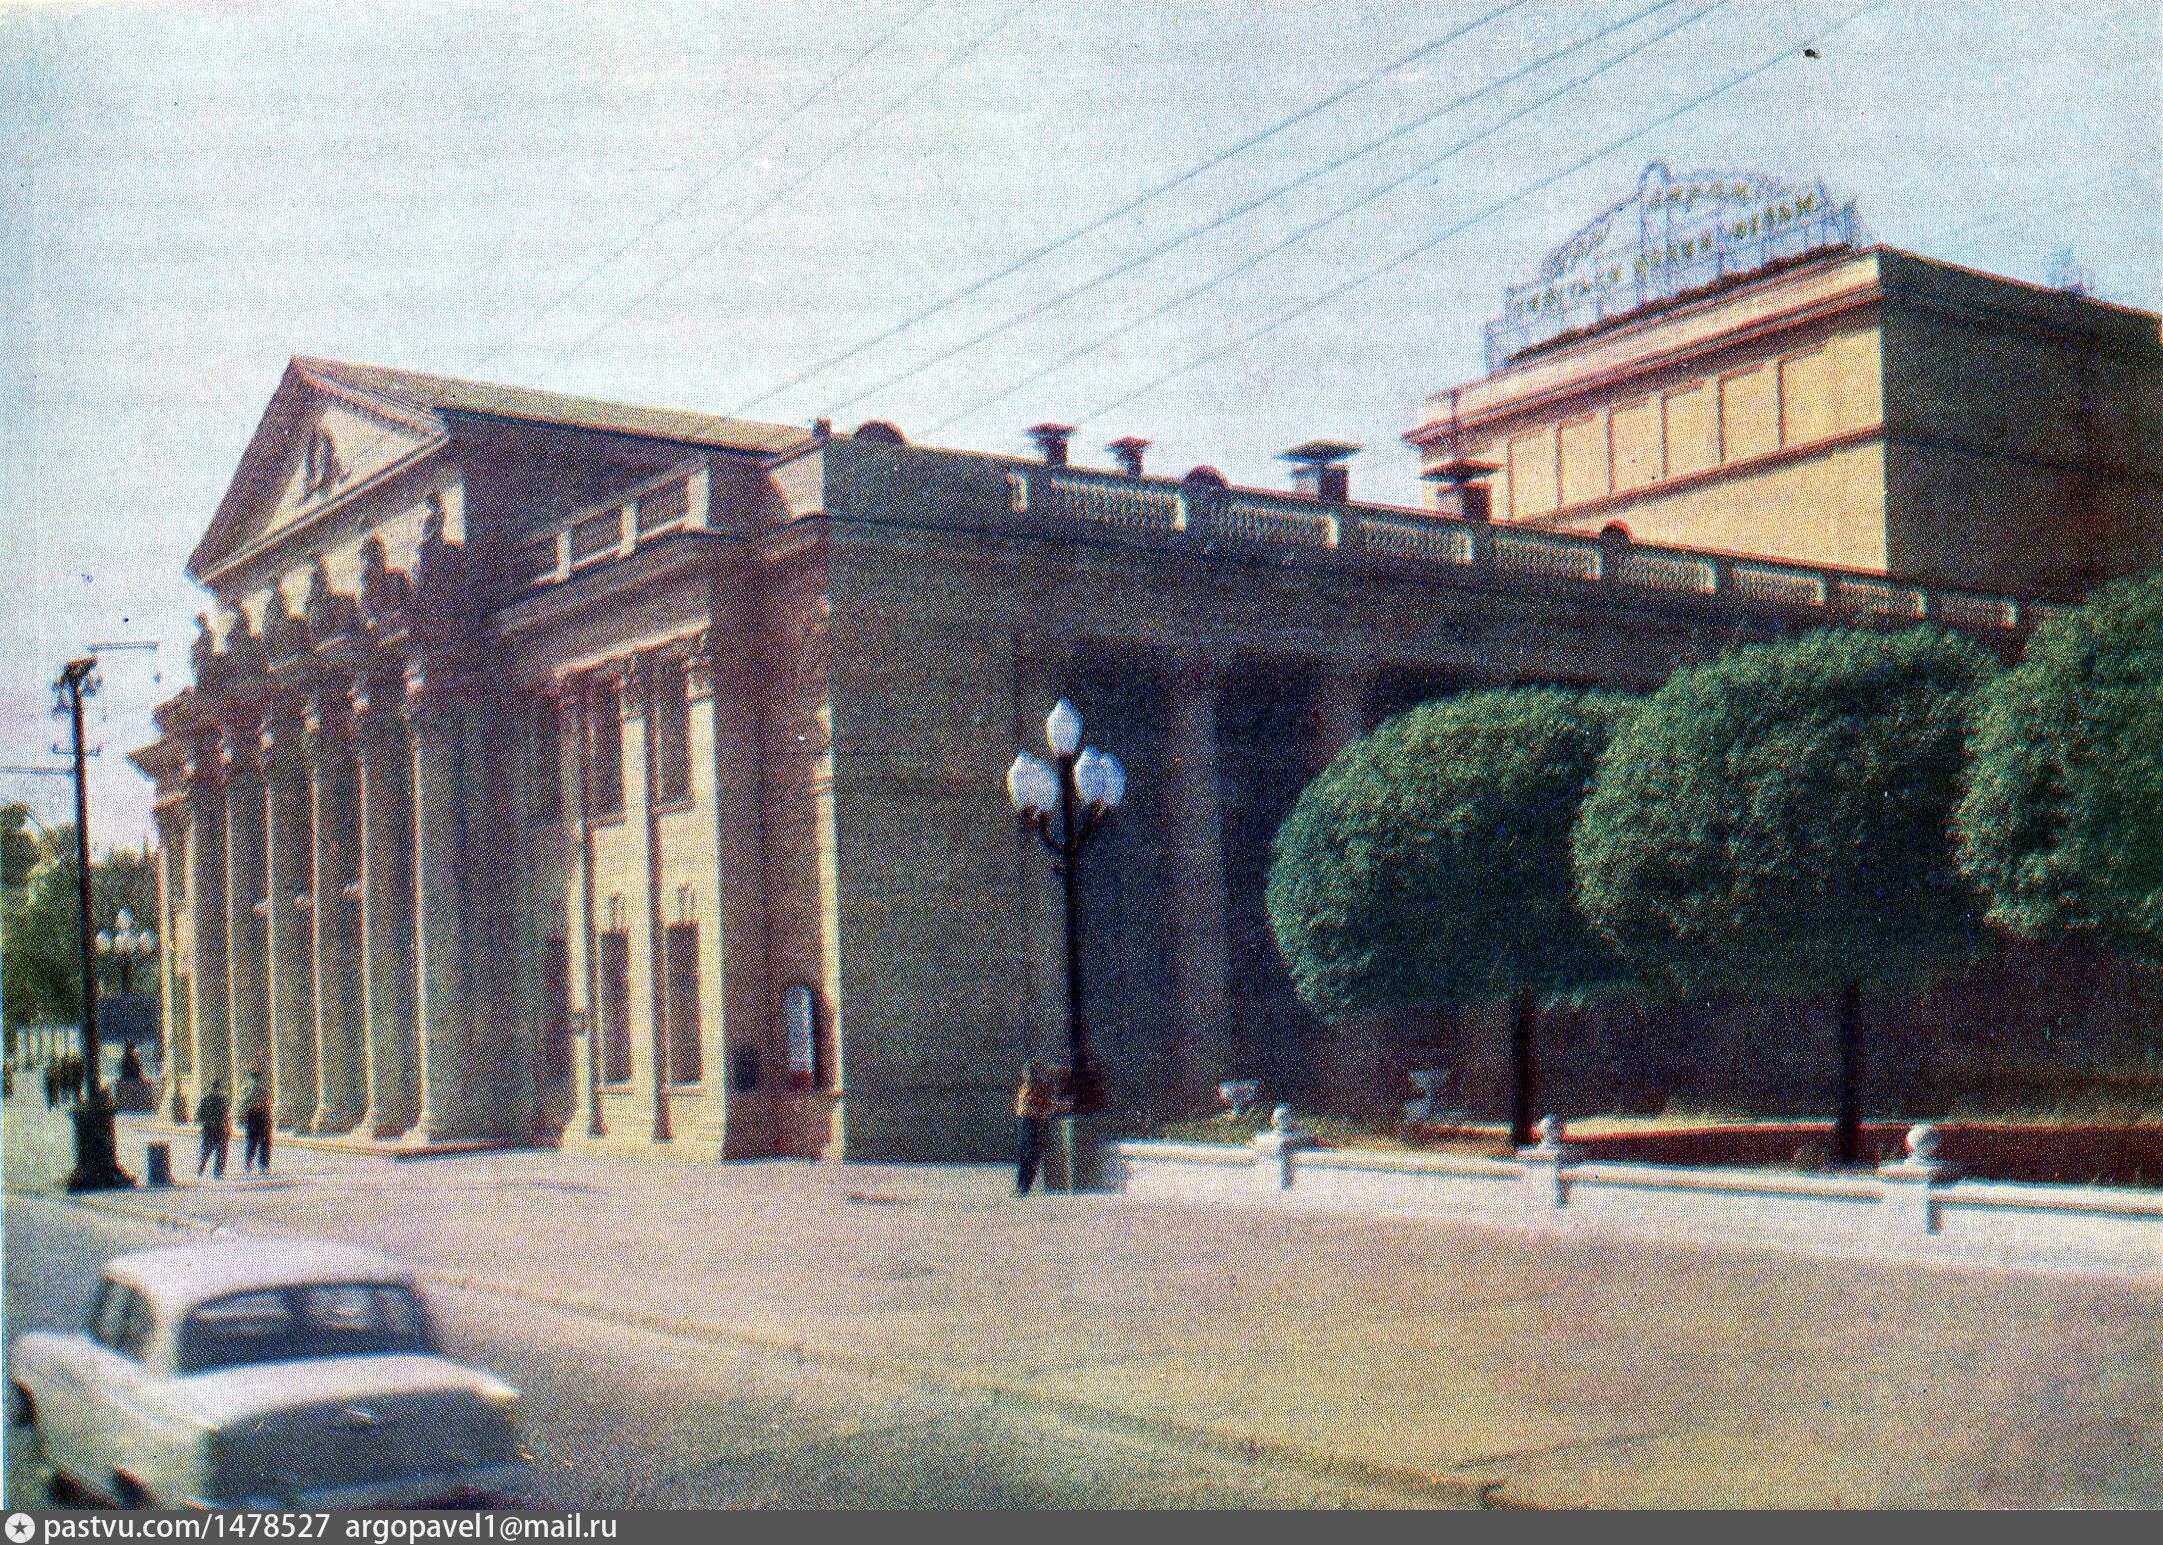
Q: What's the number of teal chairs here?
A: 0